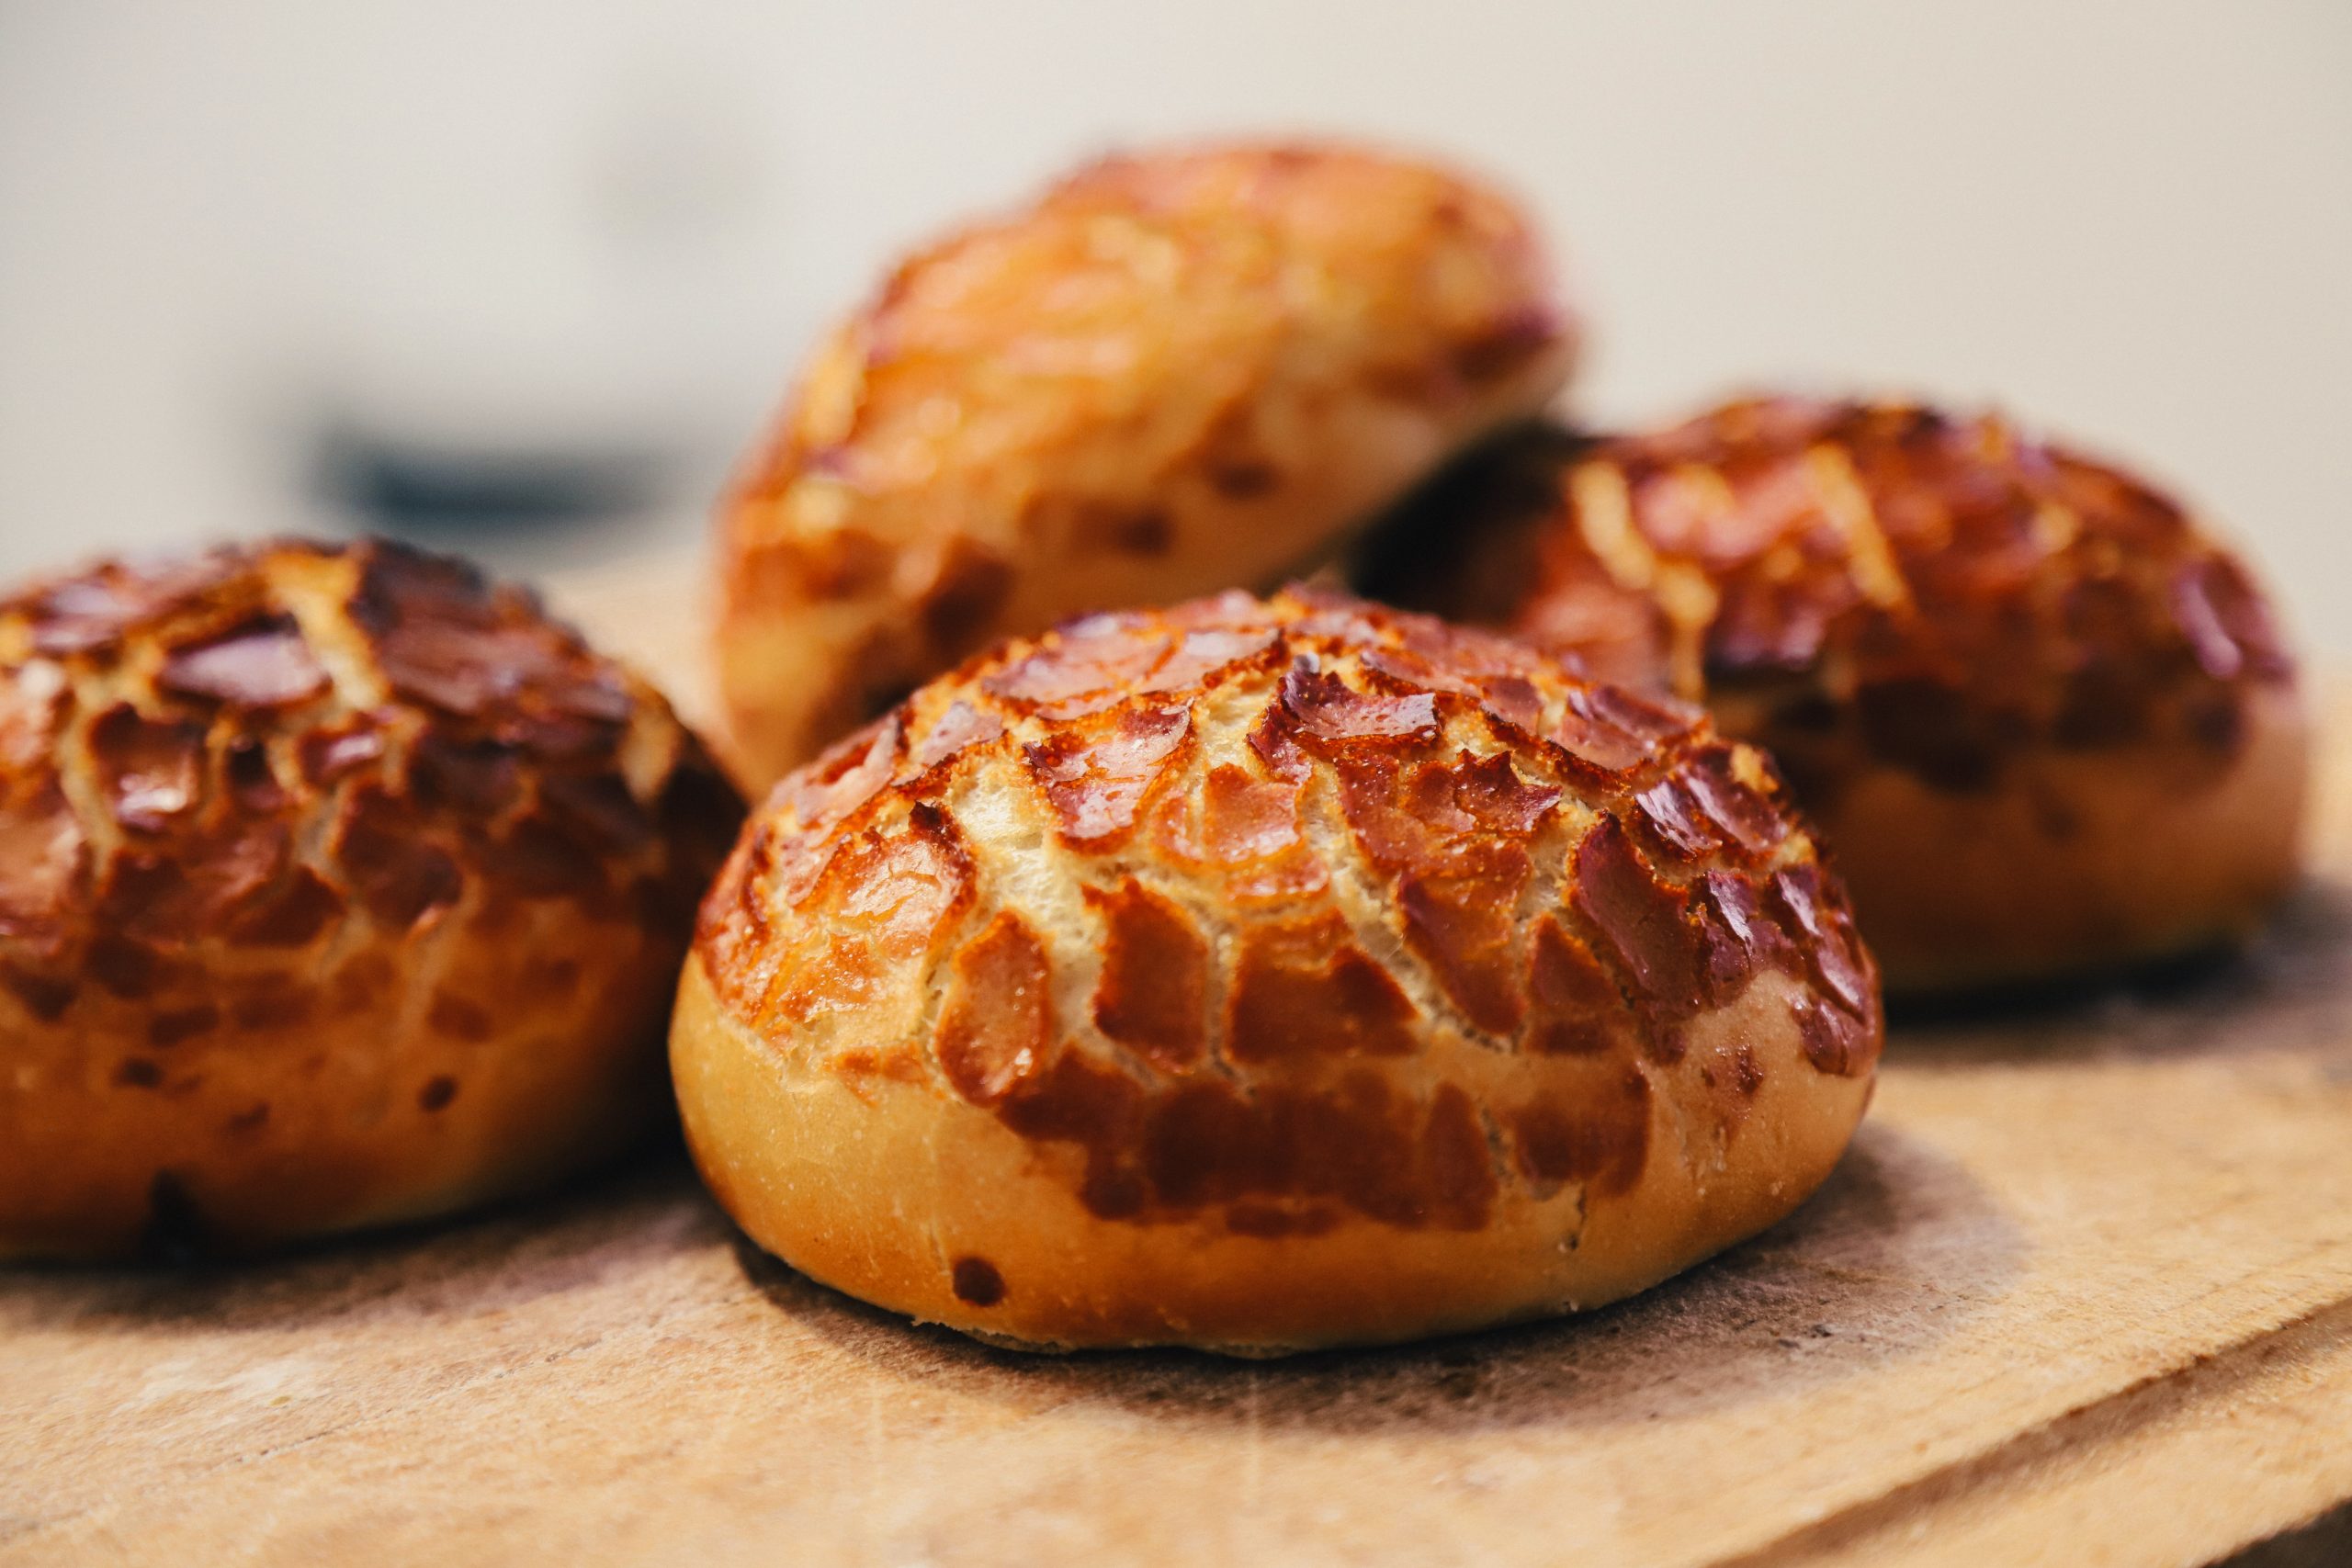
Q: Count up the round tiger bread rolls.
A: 4